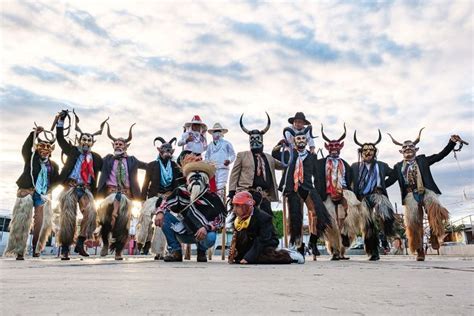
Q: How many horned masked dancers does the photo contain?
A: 9